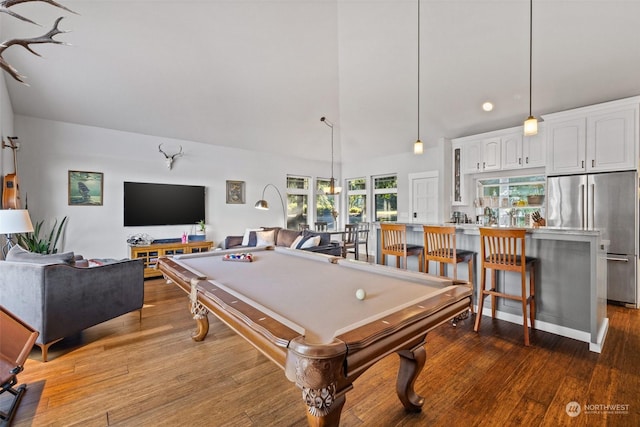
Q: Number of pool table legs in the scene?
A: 3